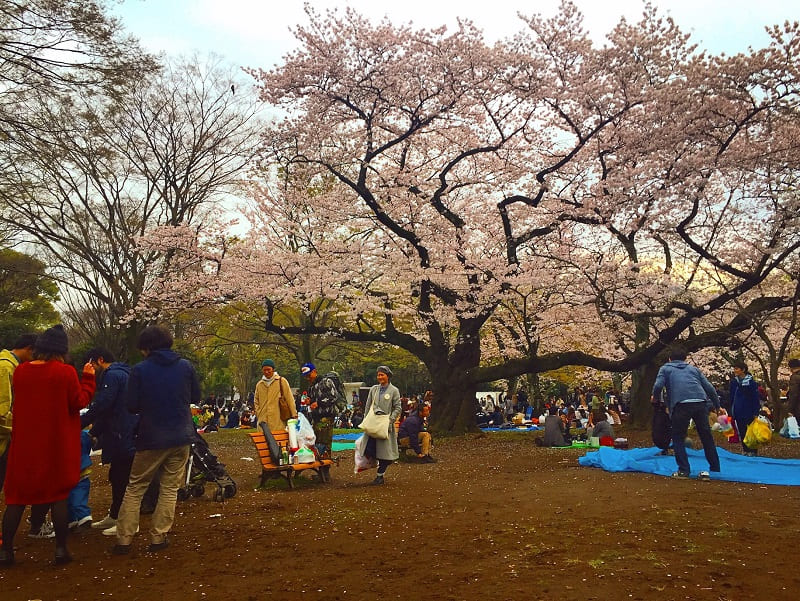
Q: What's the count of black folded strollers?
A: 1